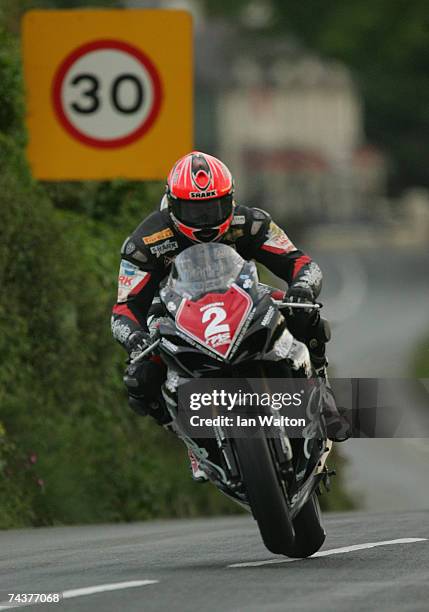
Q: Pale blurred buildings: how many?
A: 1